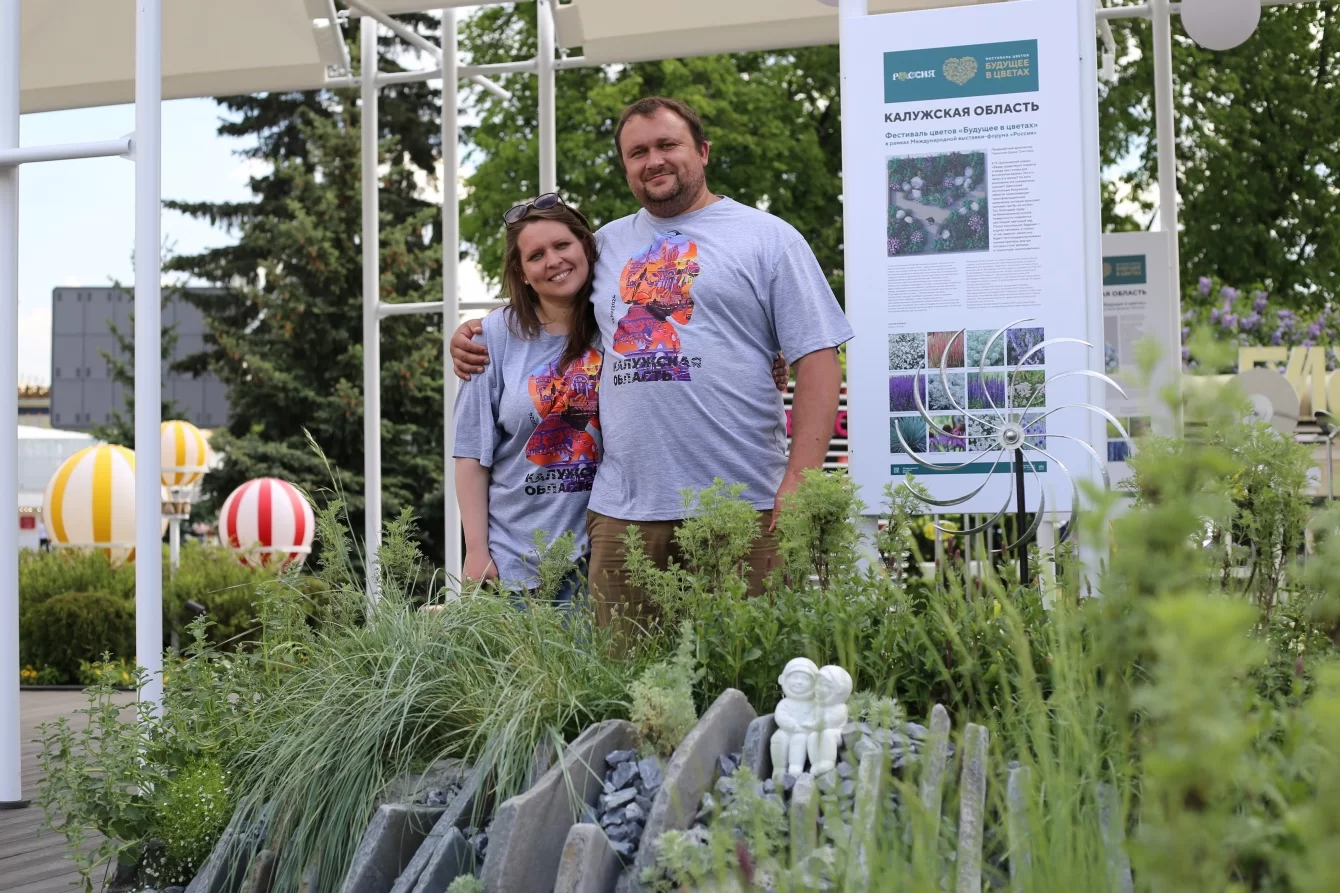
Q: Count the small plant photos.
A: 12